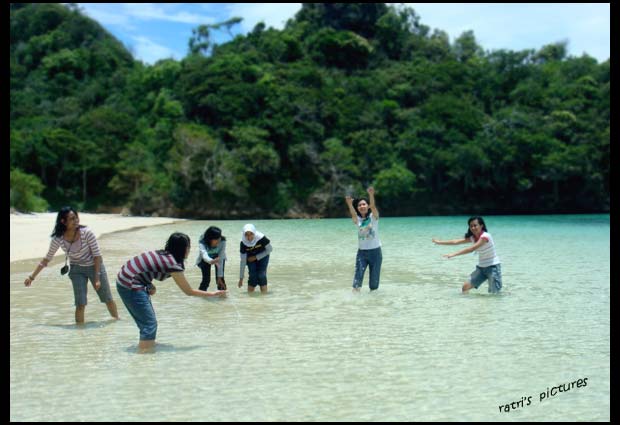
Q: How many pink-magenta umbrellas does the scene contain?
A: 0